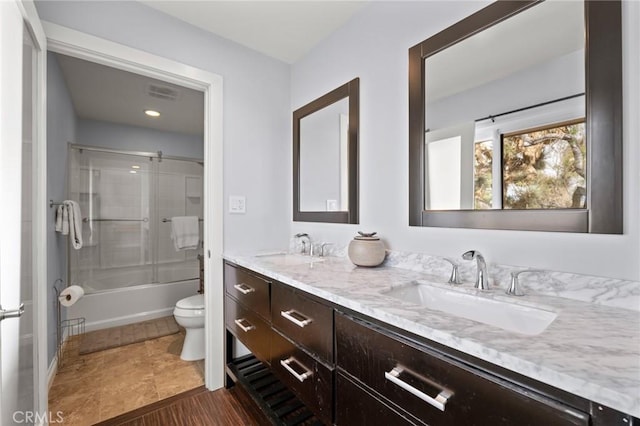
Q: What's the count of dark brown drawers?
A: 6